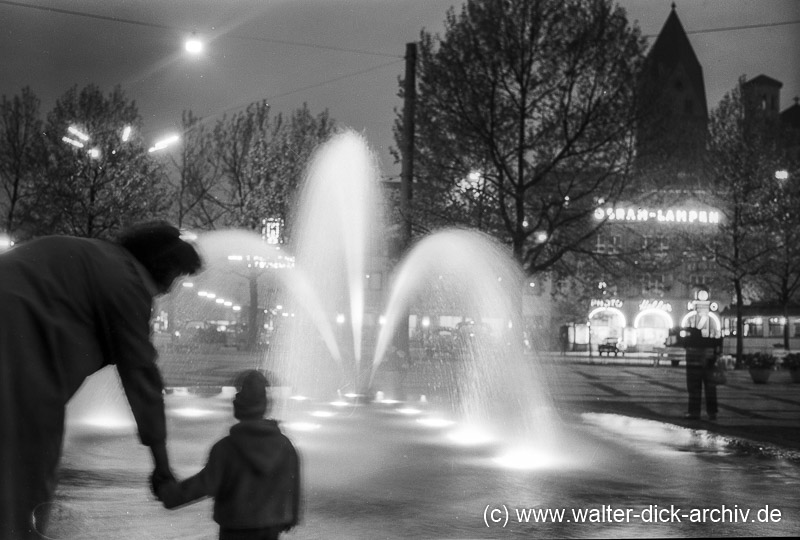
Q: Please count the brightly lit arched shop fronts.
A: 3